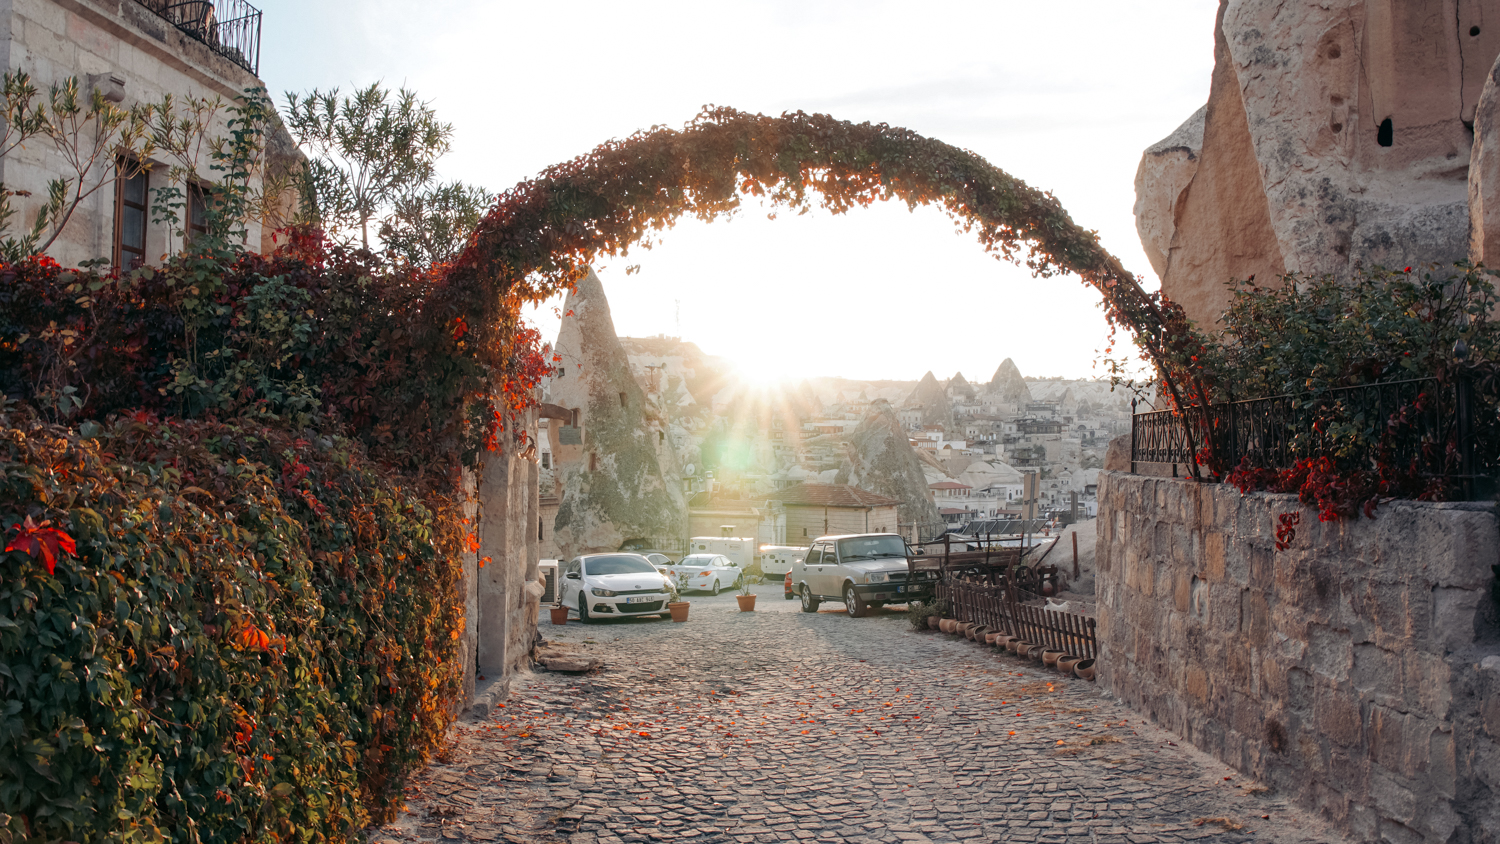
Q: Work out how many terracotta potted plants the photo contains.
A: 3